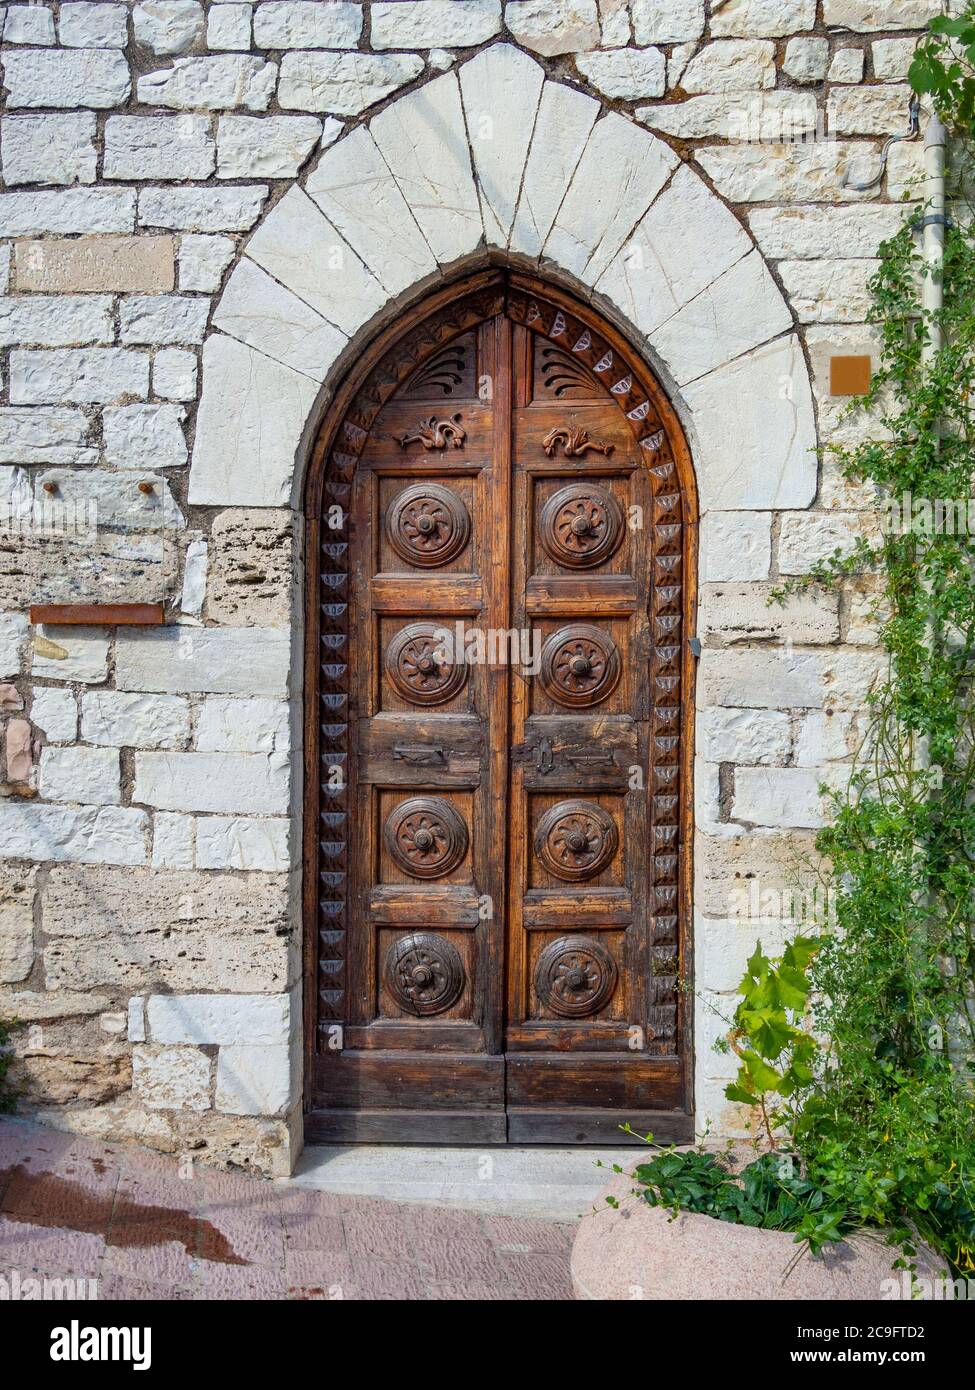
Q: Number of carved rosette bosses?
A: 8